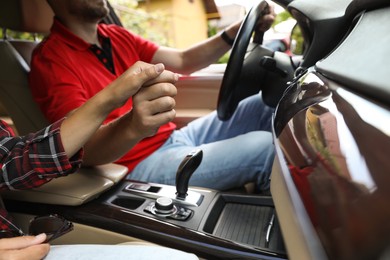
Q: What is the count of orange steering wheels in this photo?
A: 0